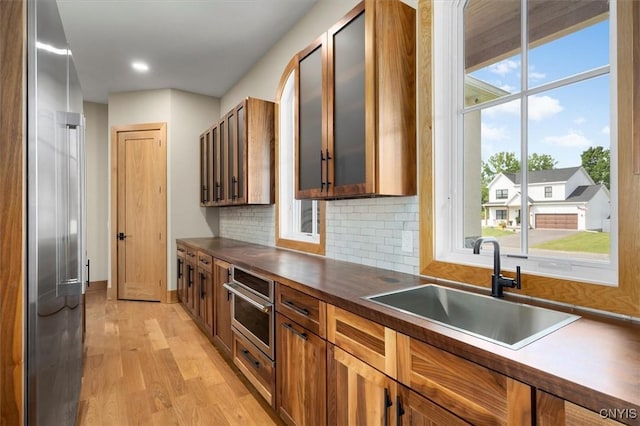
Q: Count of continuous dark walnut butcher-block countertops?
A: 1